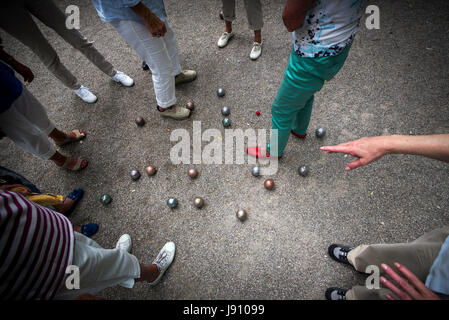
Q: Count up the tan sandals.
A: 2